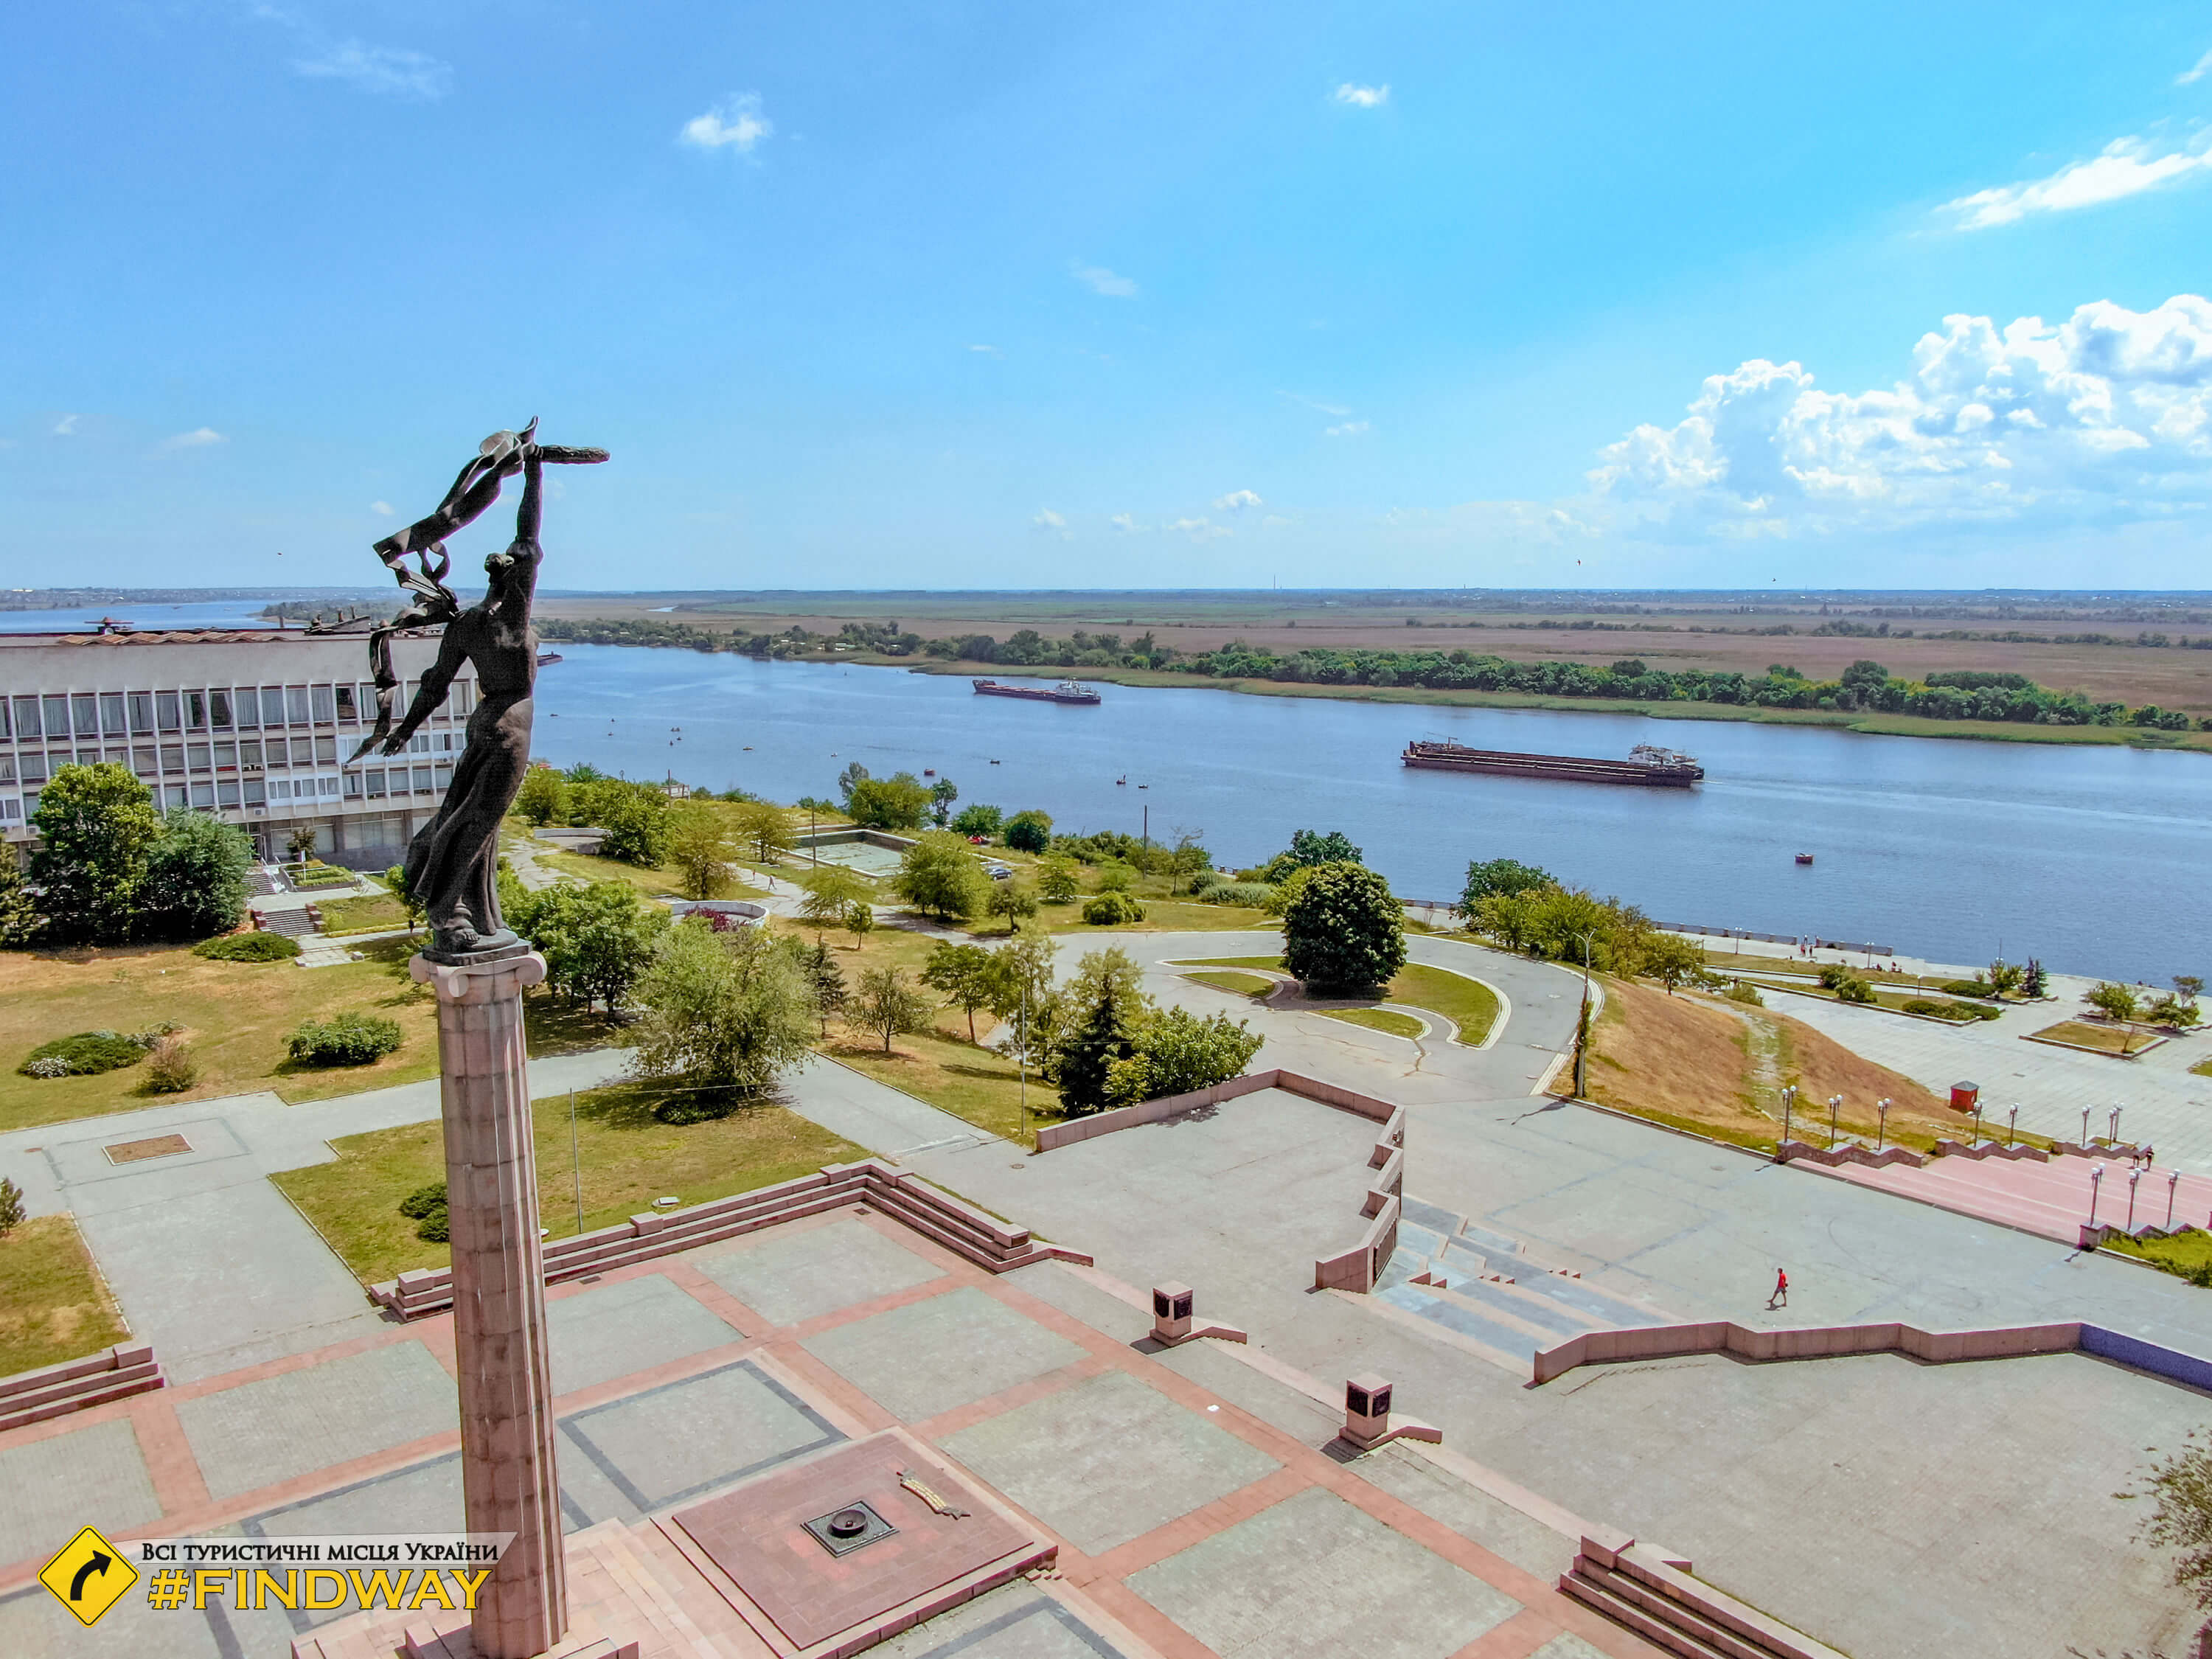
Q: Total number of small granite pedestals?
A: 2